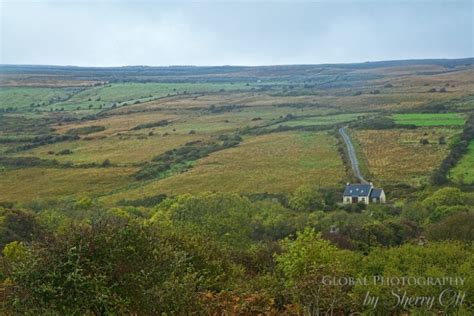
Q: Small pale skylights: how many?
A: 3